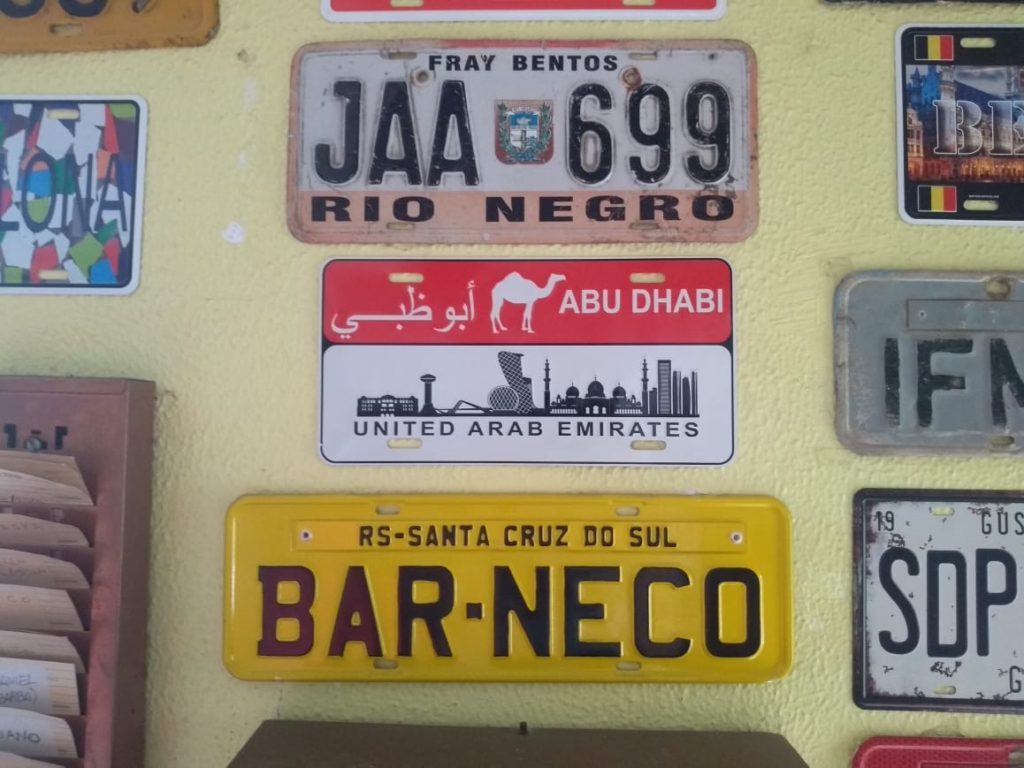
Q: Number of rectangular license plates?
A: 11